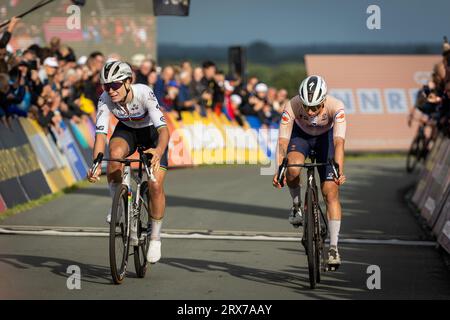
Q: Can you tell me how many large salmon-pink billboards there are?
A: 1